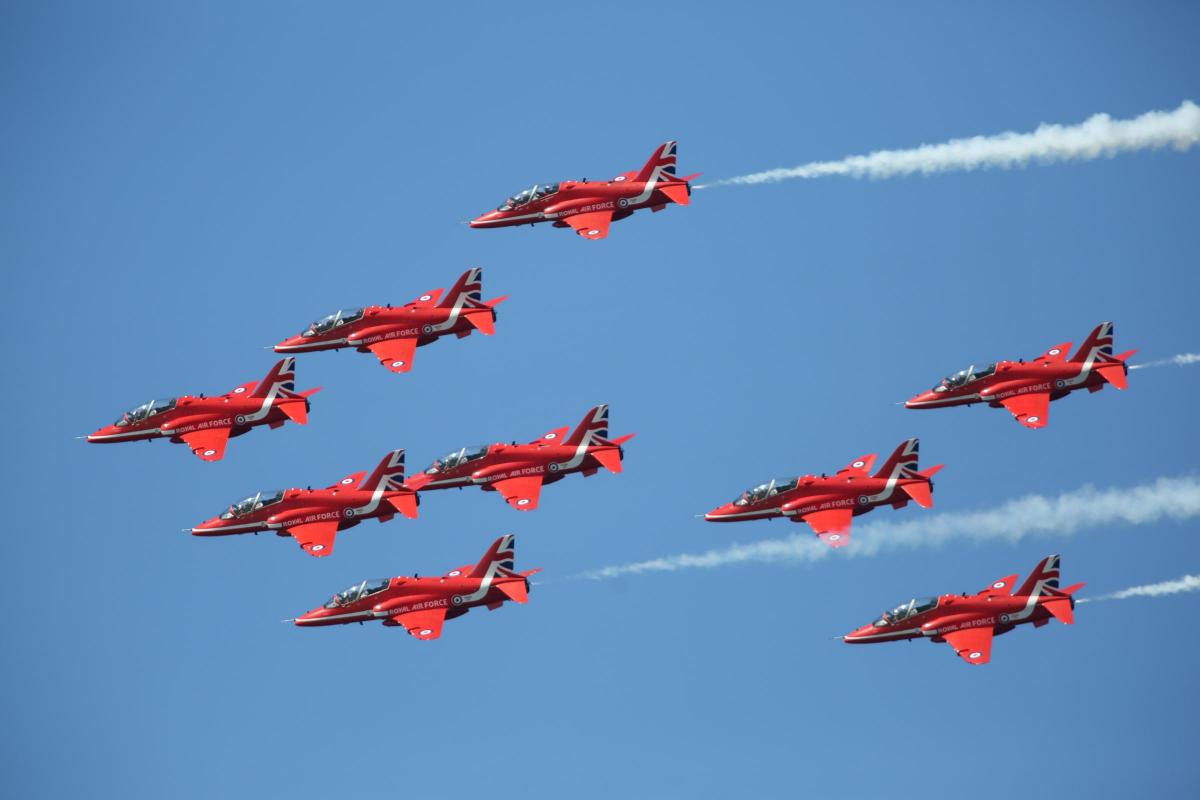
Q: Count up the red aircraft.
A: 9